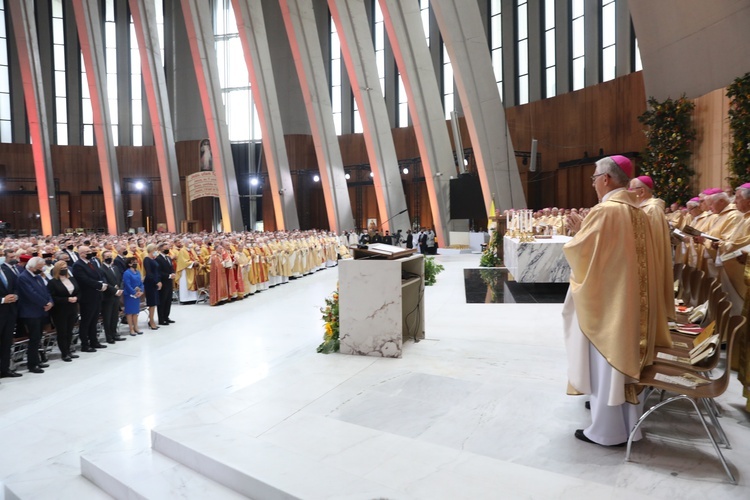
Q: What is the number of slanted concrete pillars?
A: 9